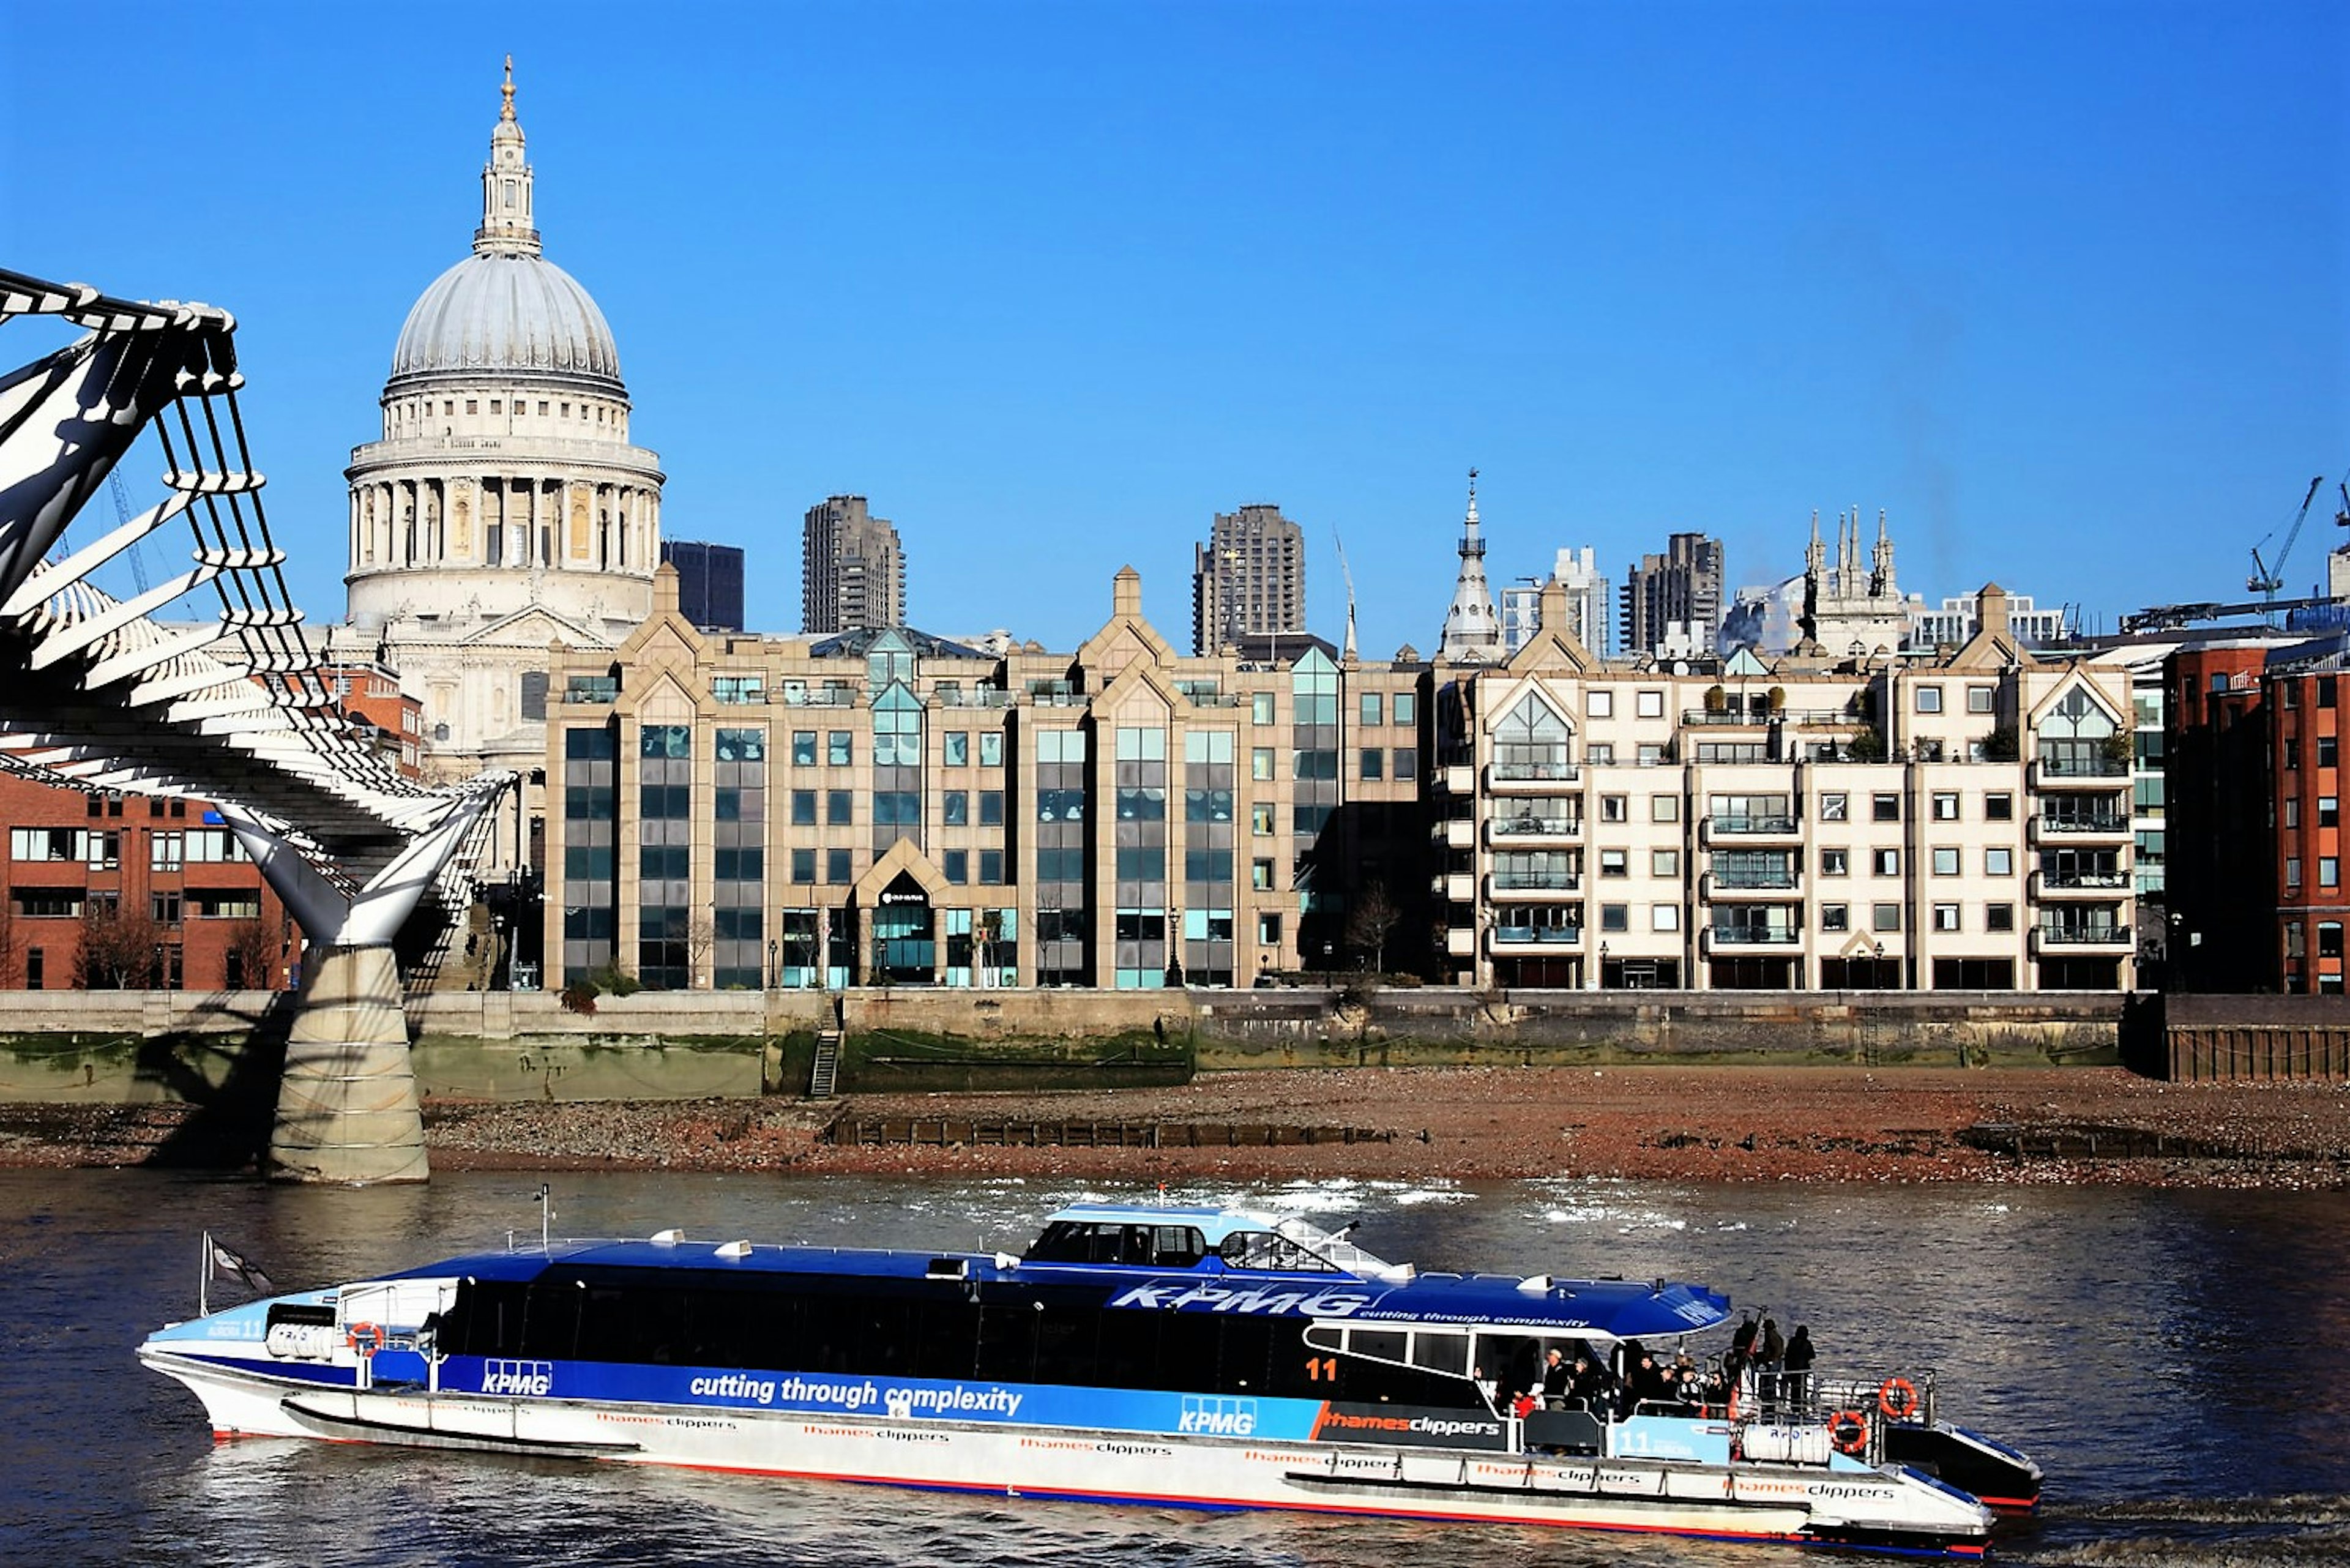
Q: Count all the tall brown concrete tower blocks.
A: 3